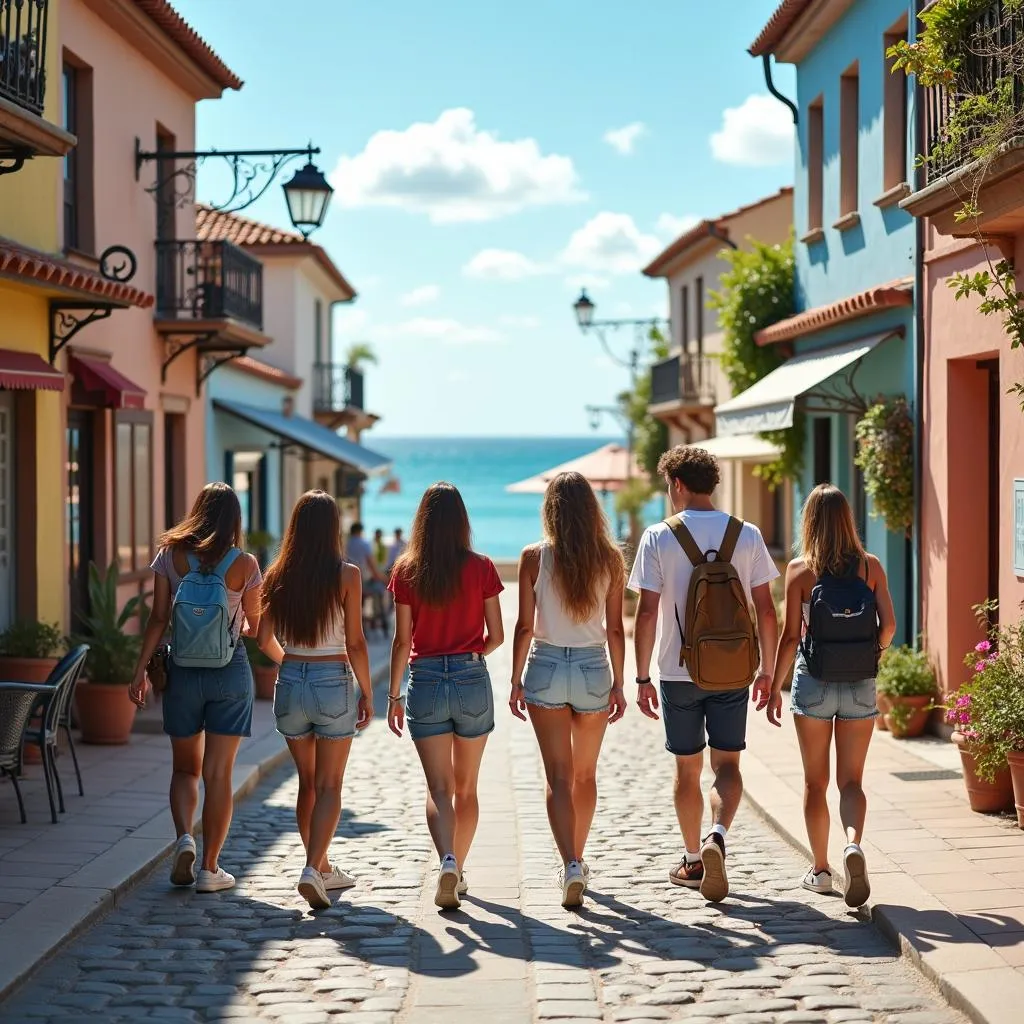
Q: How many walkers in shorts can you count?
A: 6